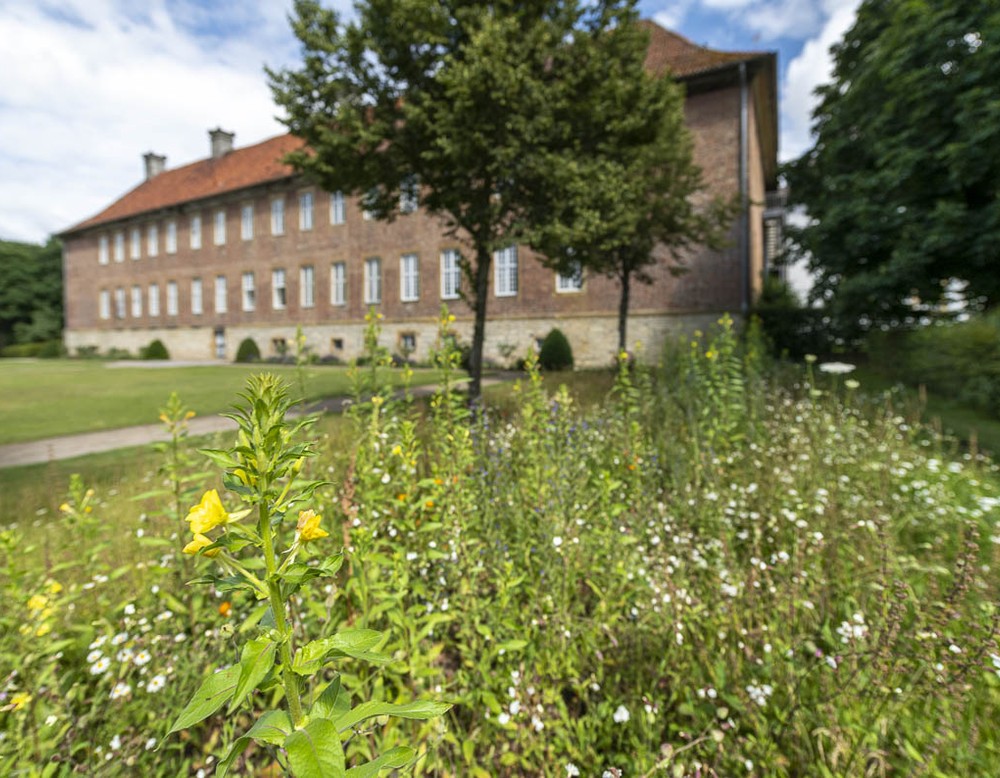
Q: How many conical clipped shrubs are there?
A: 3